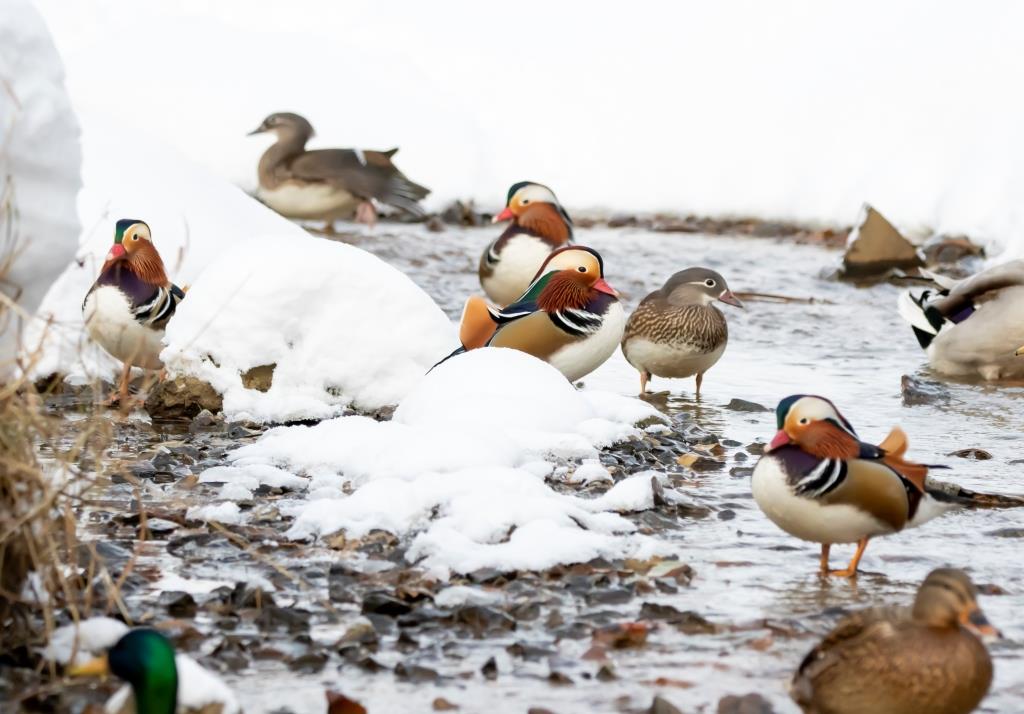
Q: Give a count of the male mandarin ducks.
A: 4